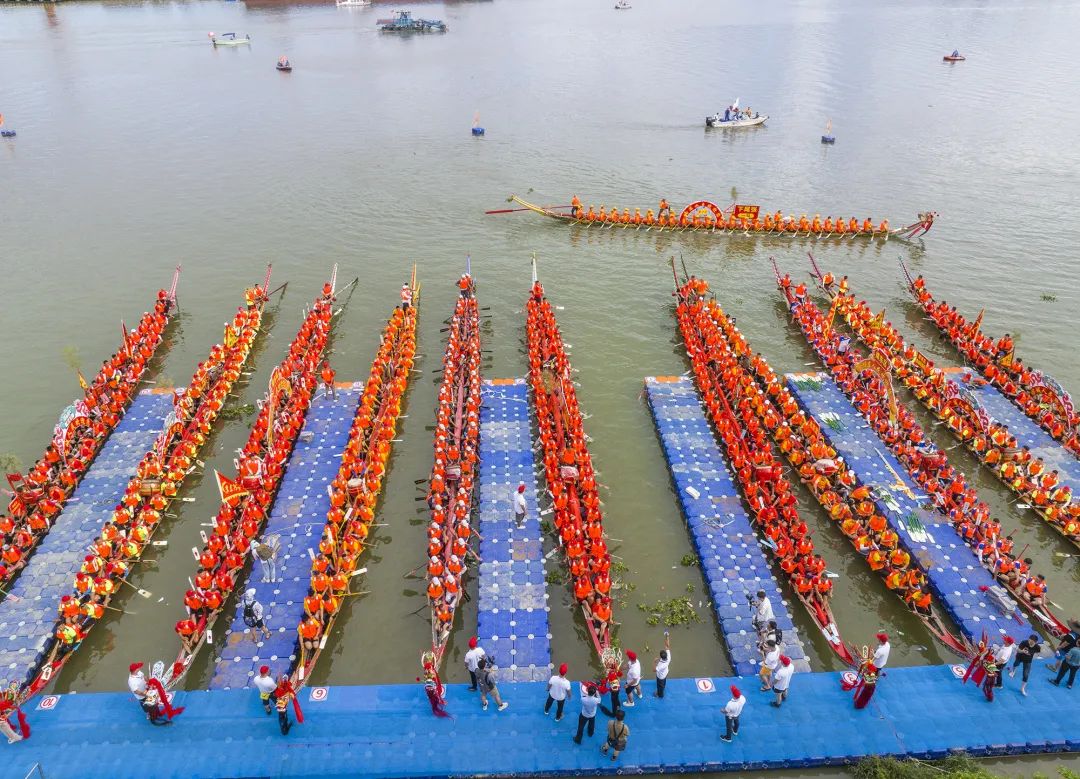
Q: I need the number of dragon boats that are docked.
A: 11